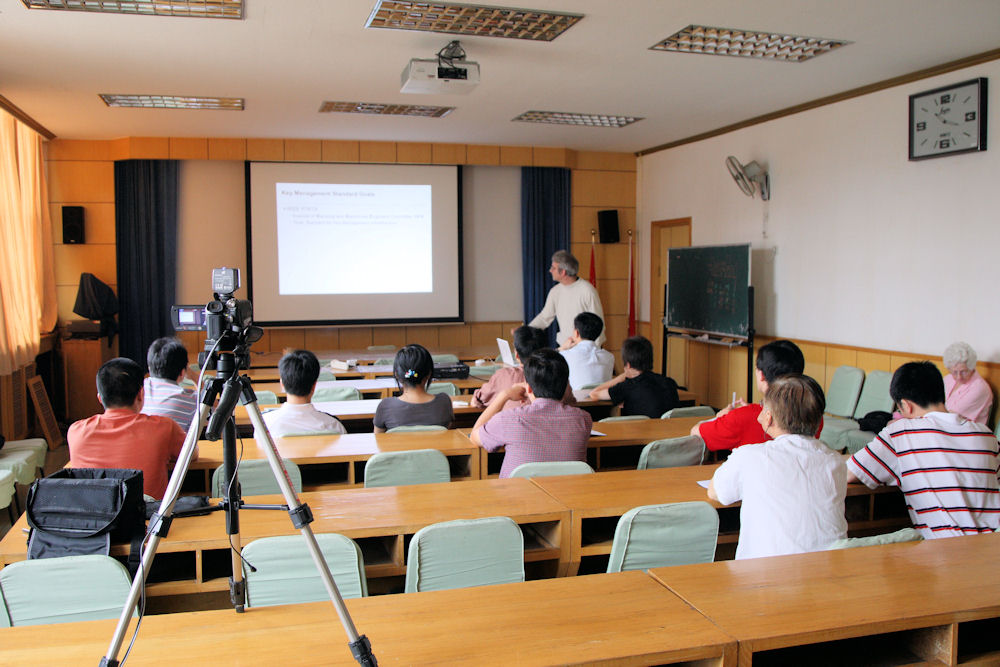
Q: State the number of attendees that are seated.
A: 12